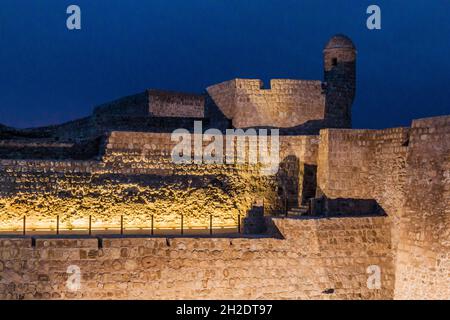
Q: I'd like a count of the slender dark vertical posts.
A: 8